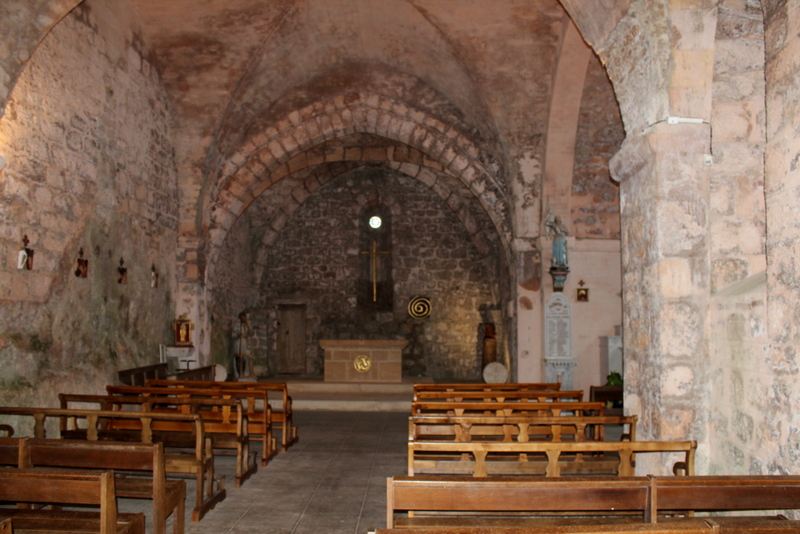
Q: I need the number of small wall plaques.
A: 5